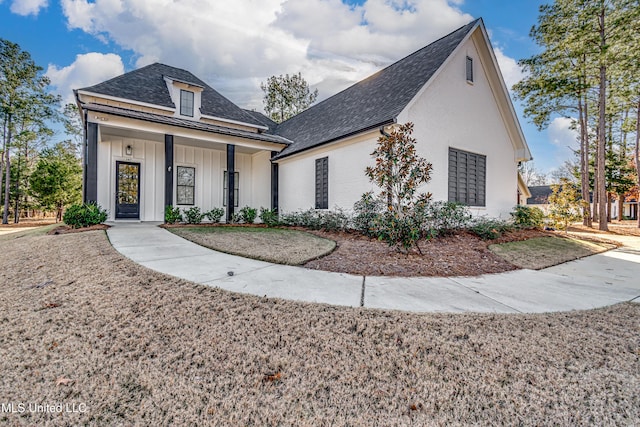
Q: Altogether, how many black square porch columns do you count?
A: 4